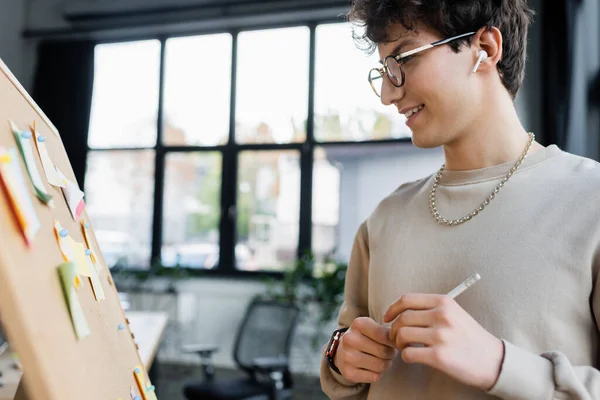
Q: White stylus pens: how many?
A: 1